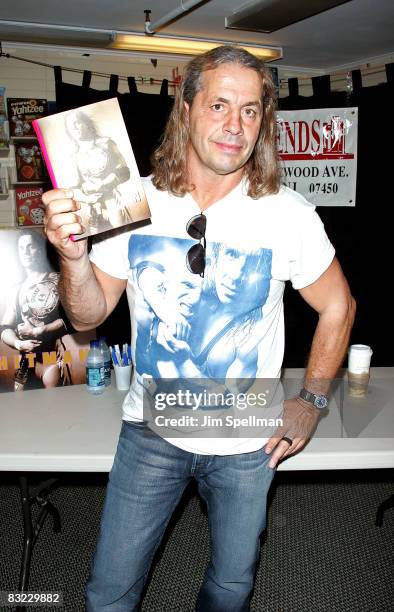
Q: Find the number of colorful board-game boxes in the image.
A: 3